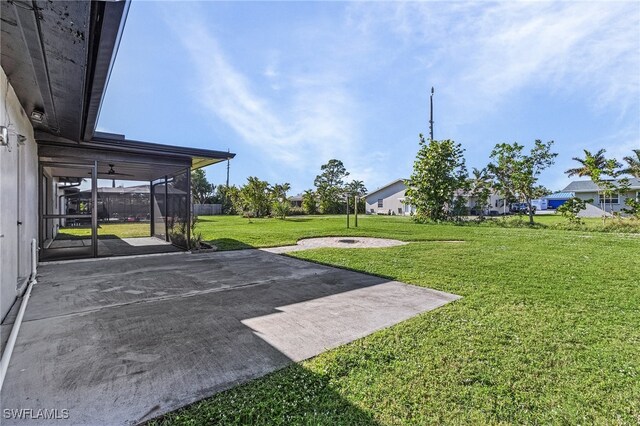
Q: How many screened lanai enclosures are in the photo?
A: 1